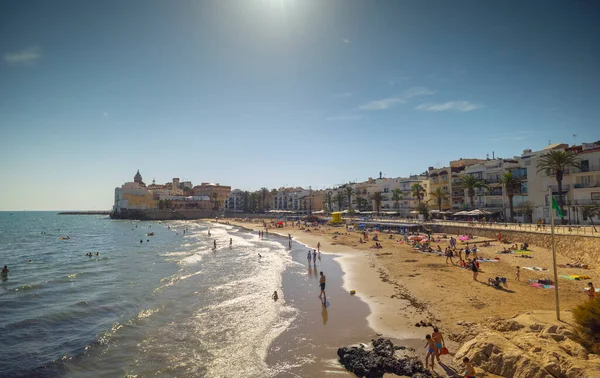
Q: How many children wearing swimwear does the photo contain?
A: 3